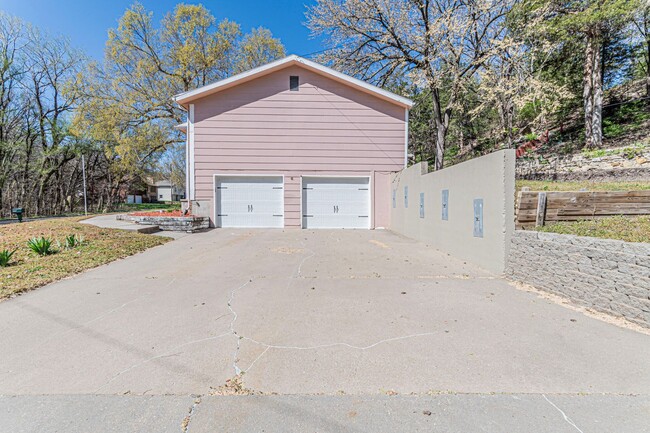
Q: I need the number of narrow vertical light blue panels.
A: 5